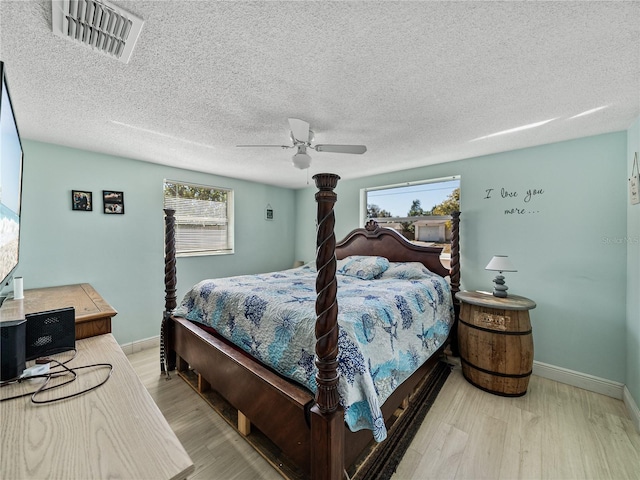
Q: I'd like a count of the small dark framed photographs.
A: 2